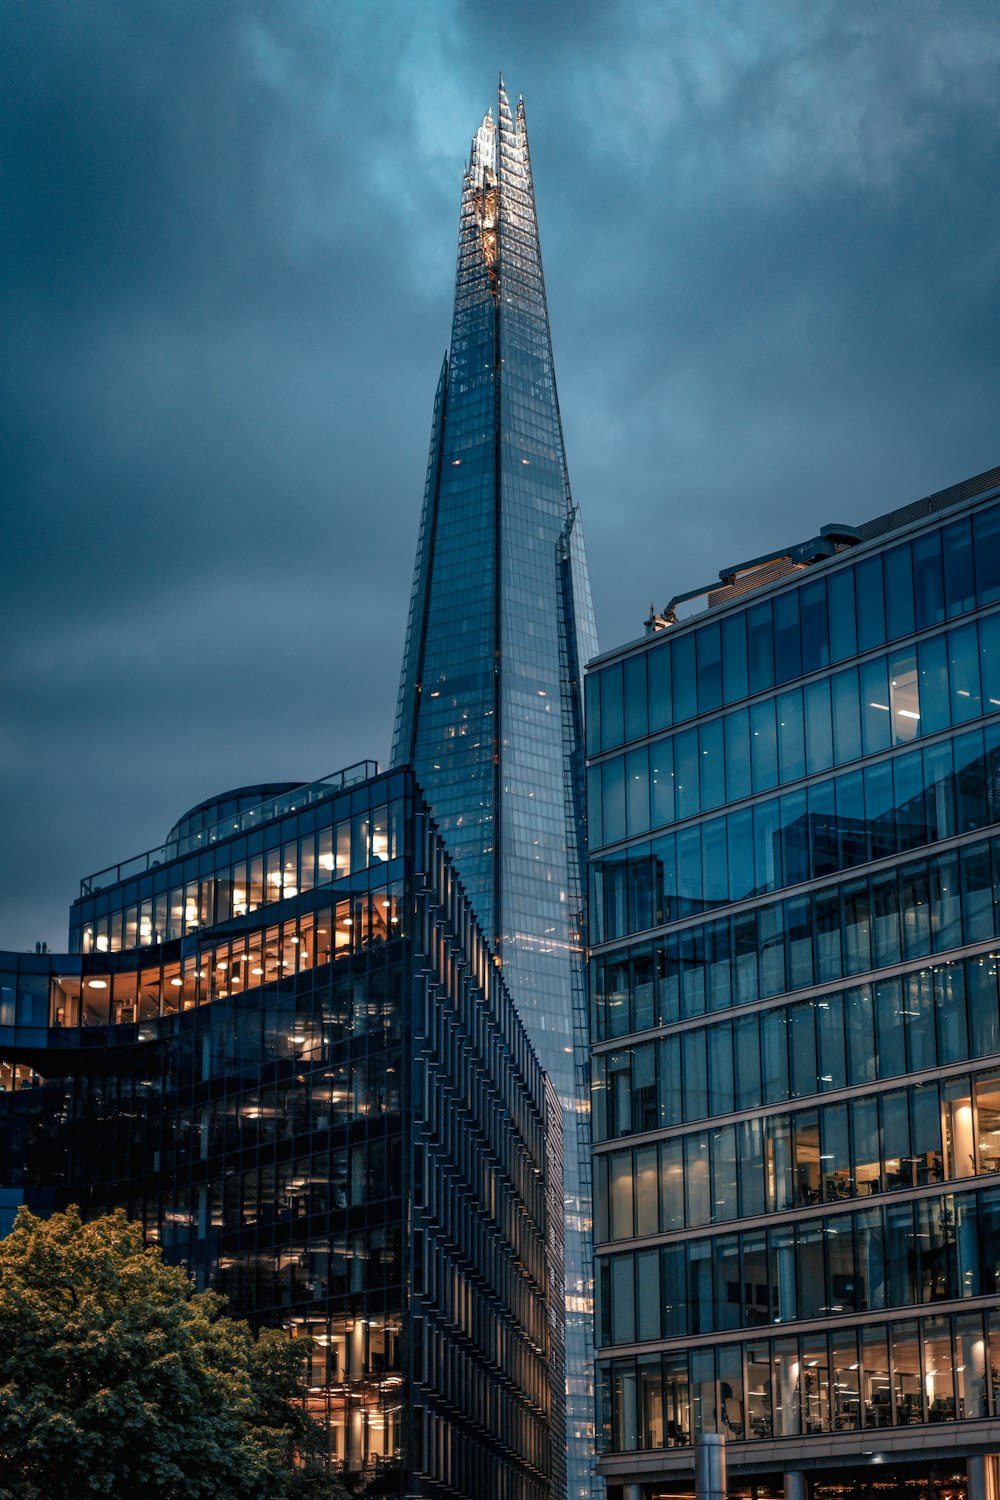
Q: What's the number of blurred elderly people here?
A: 0